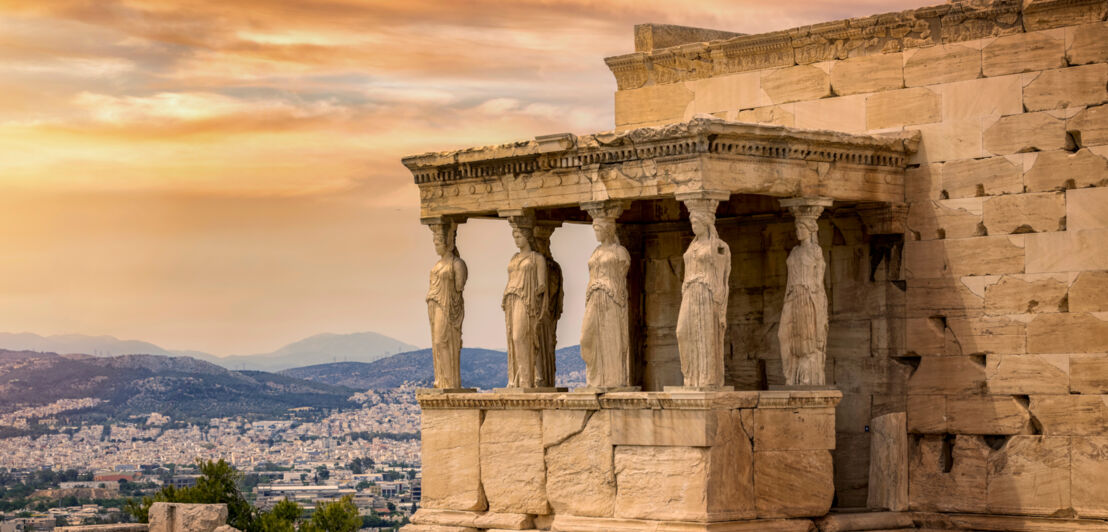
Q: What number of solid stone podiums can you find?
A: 1